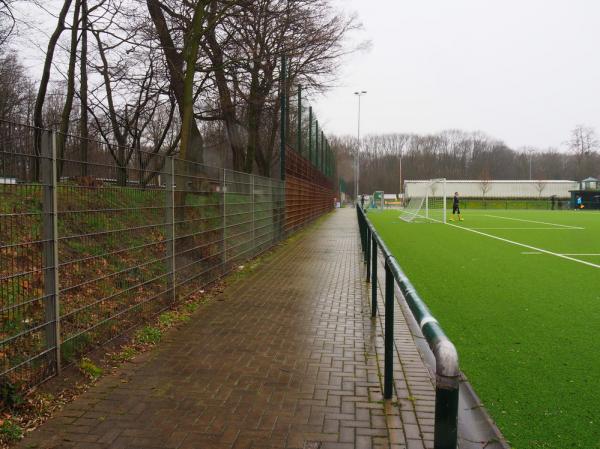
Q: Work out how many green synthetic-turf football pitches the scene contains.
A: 1